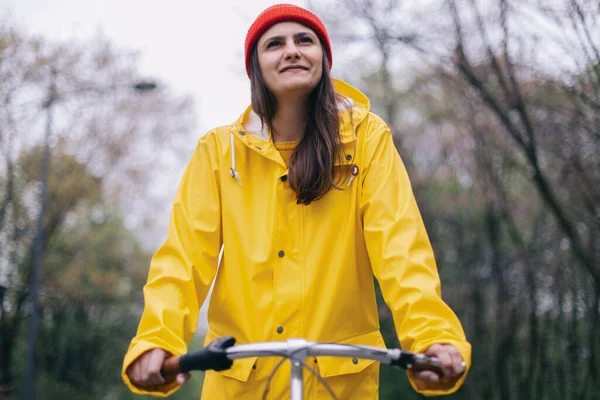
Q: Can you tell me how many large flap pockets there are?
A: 2